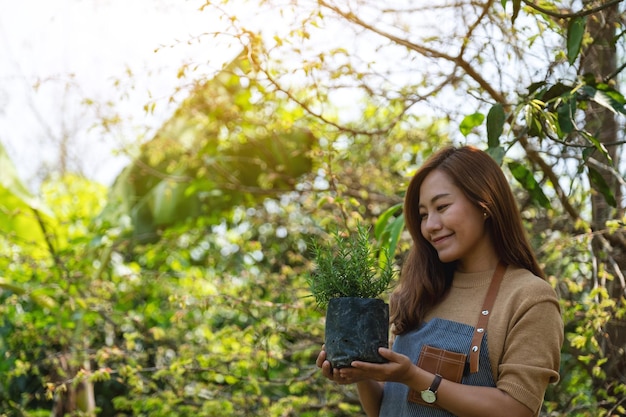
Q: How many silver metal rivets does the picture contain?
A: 3